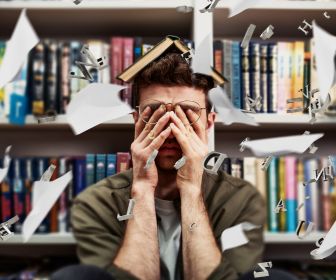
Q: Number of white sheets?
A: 11